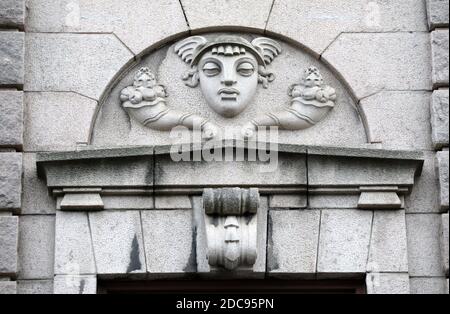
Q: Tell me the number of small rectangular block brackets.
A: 2